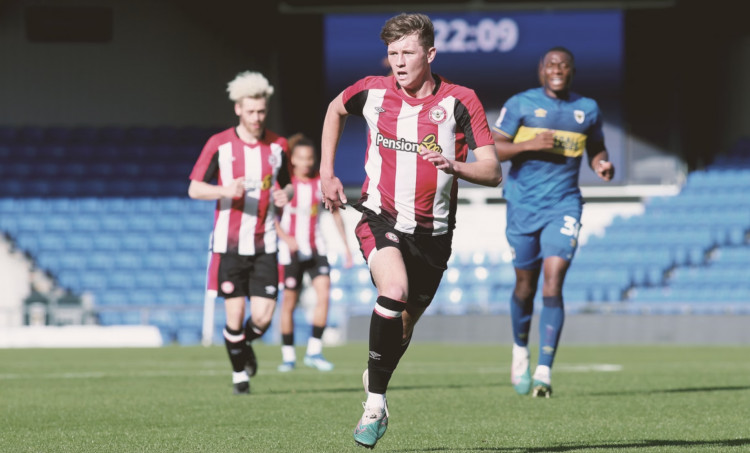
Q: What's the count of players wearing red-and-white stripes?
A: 3